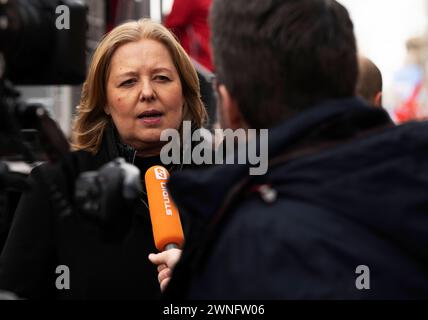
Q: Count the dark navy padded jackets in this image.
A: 1